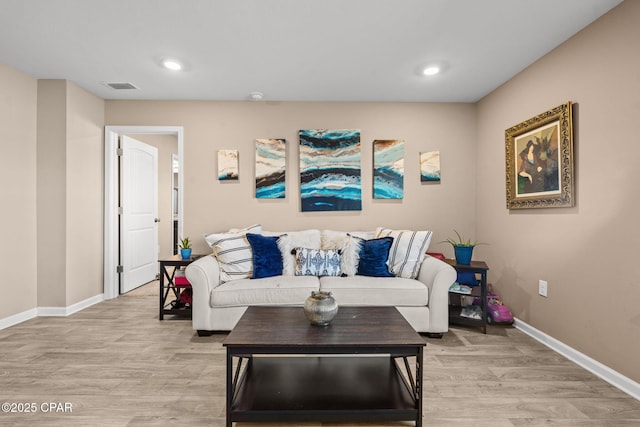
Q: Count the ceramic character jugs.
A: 0